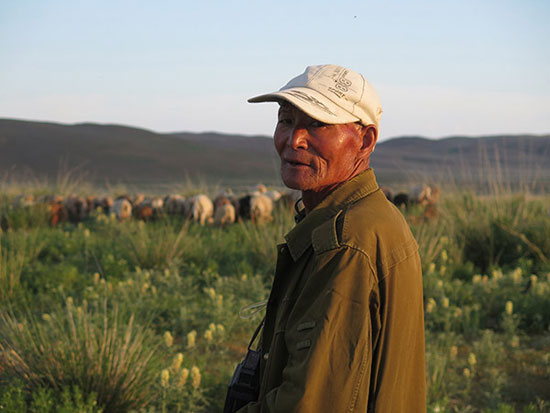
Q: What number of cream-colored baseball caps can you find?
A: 1